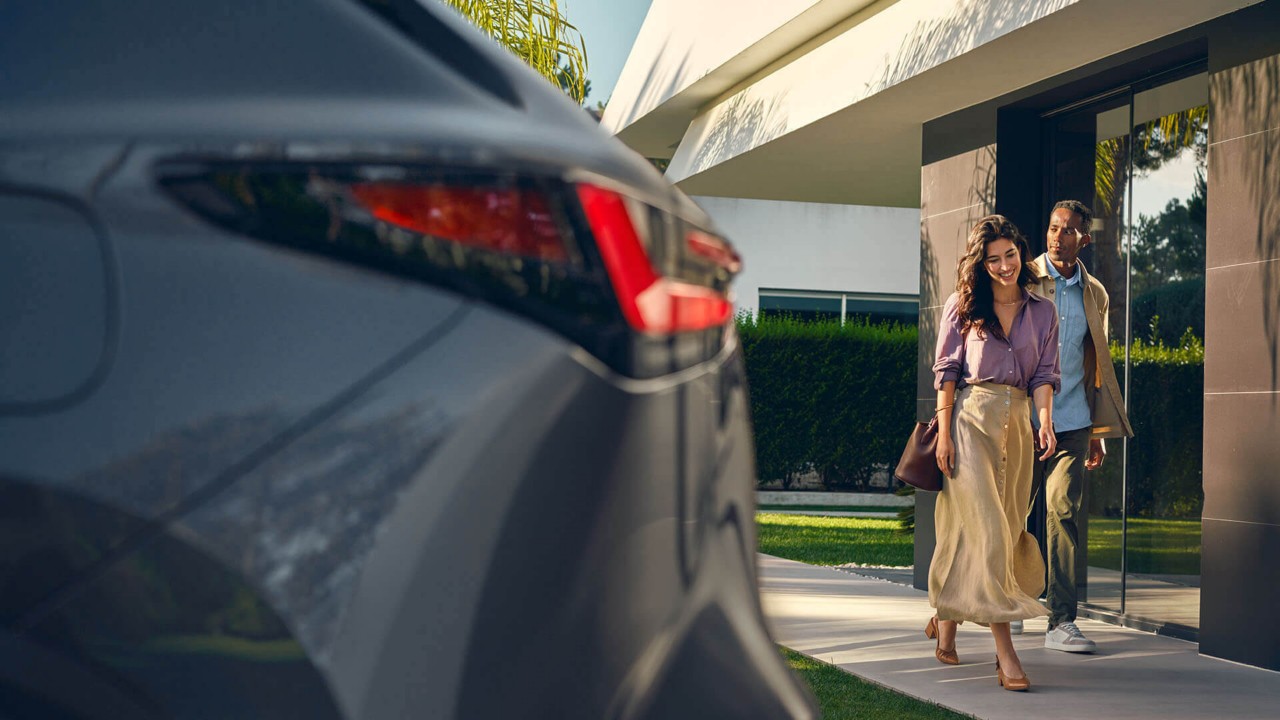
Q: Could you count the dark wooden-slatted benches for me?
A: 0